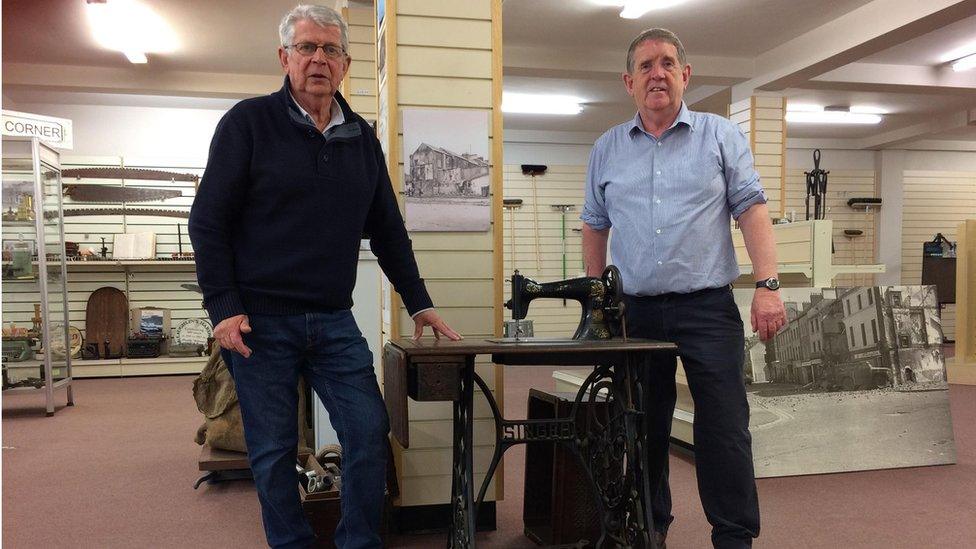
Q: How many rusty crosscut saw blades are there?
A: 3